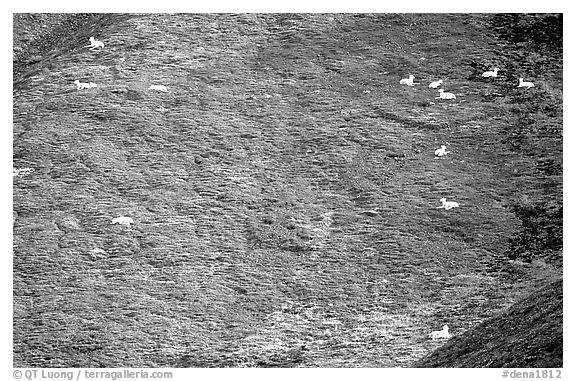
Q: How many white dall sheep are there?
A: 12